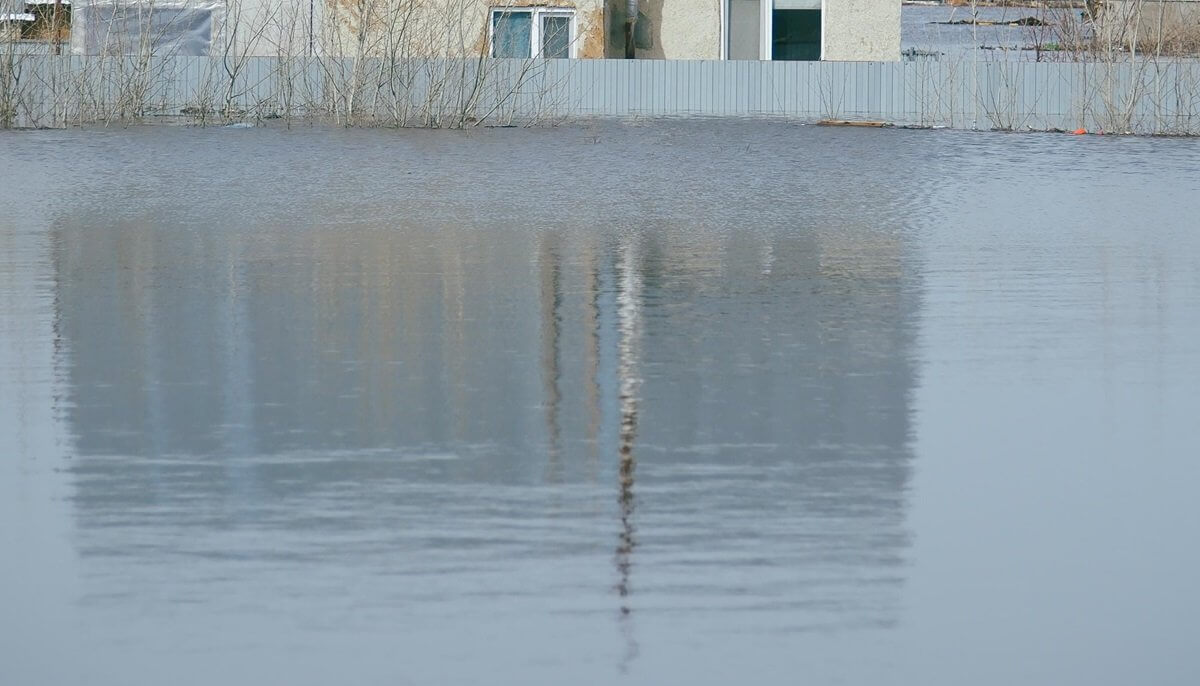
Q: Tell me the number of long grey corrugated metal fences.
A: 1